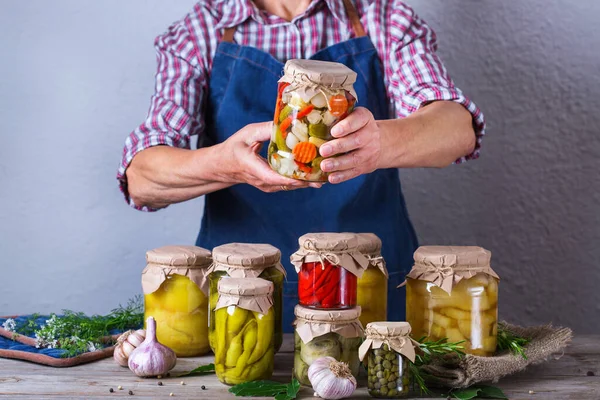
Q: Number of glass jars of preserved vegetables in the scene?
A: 9